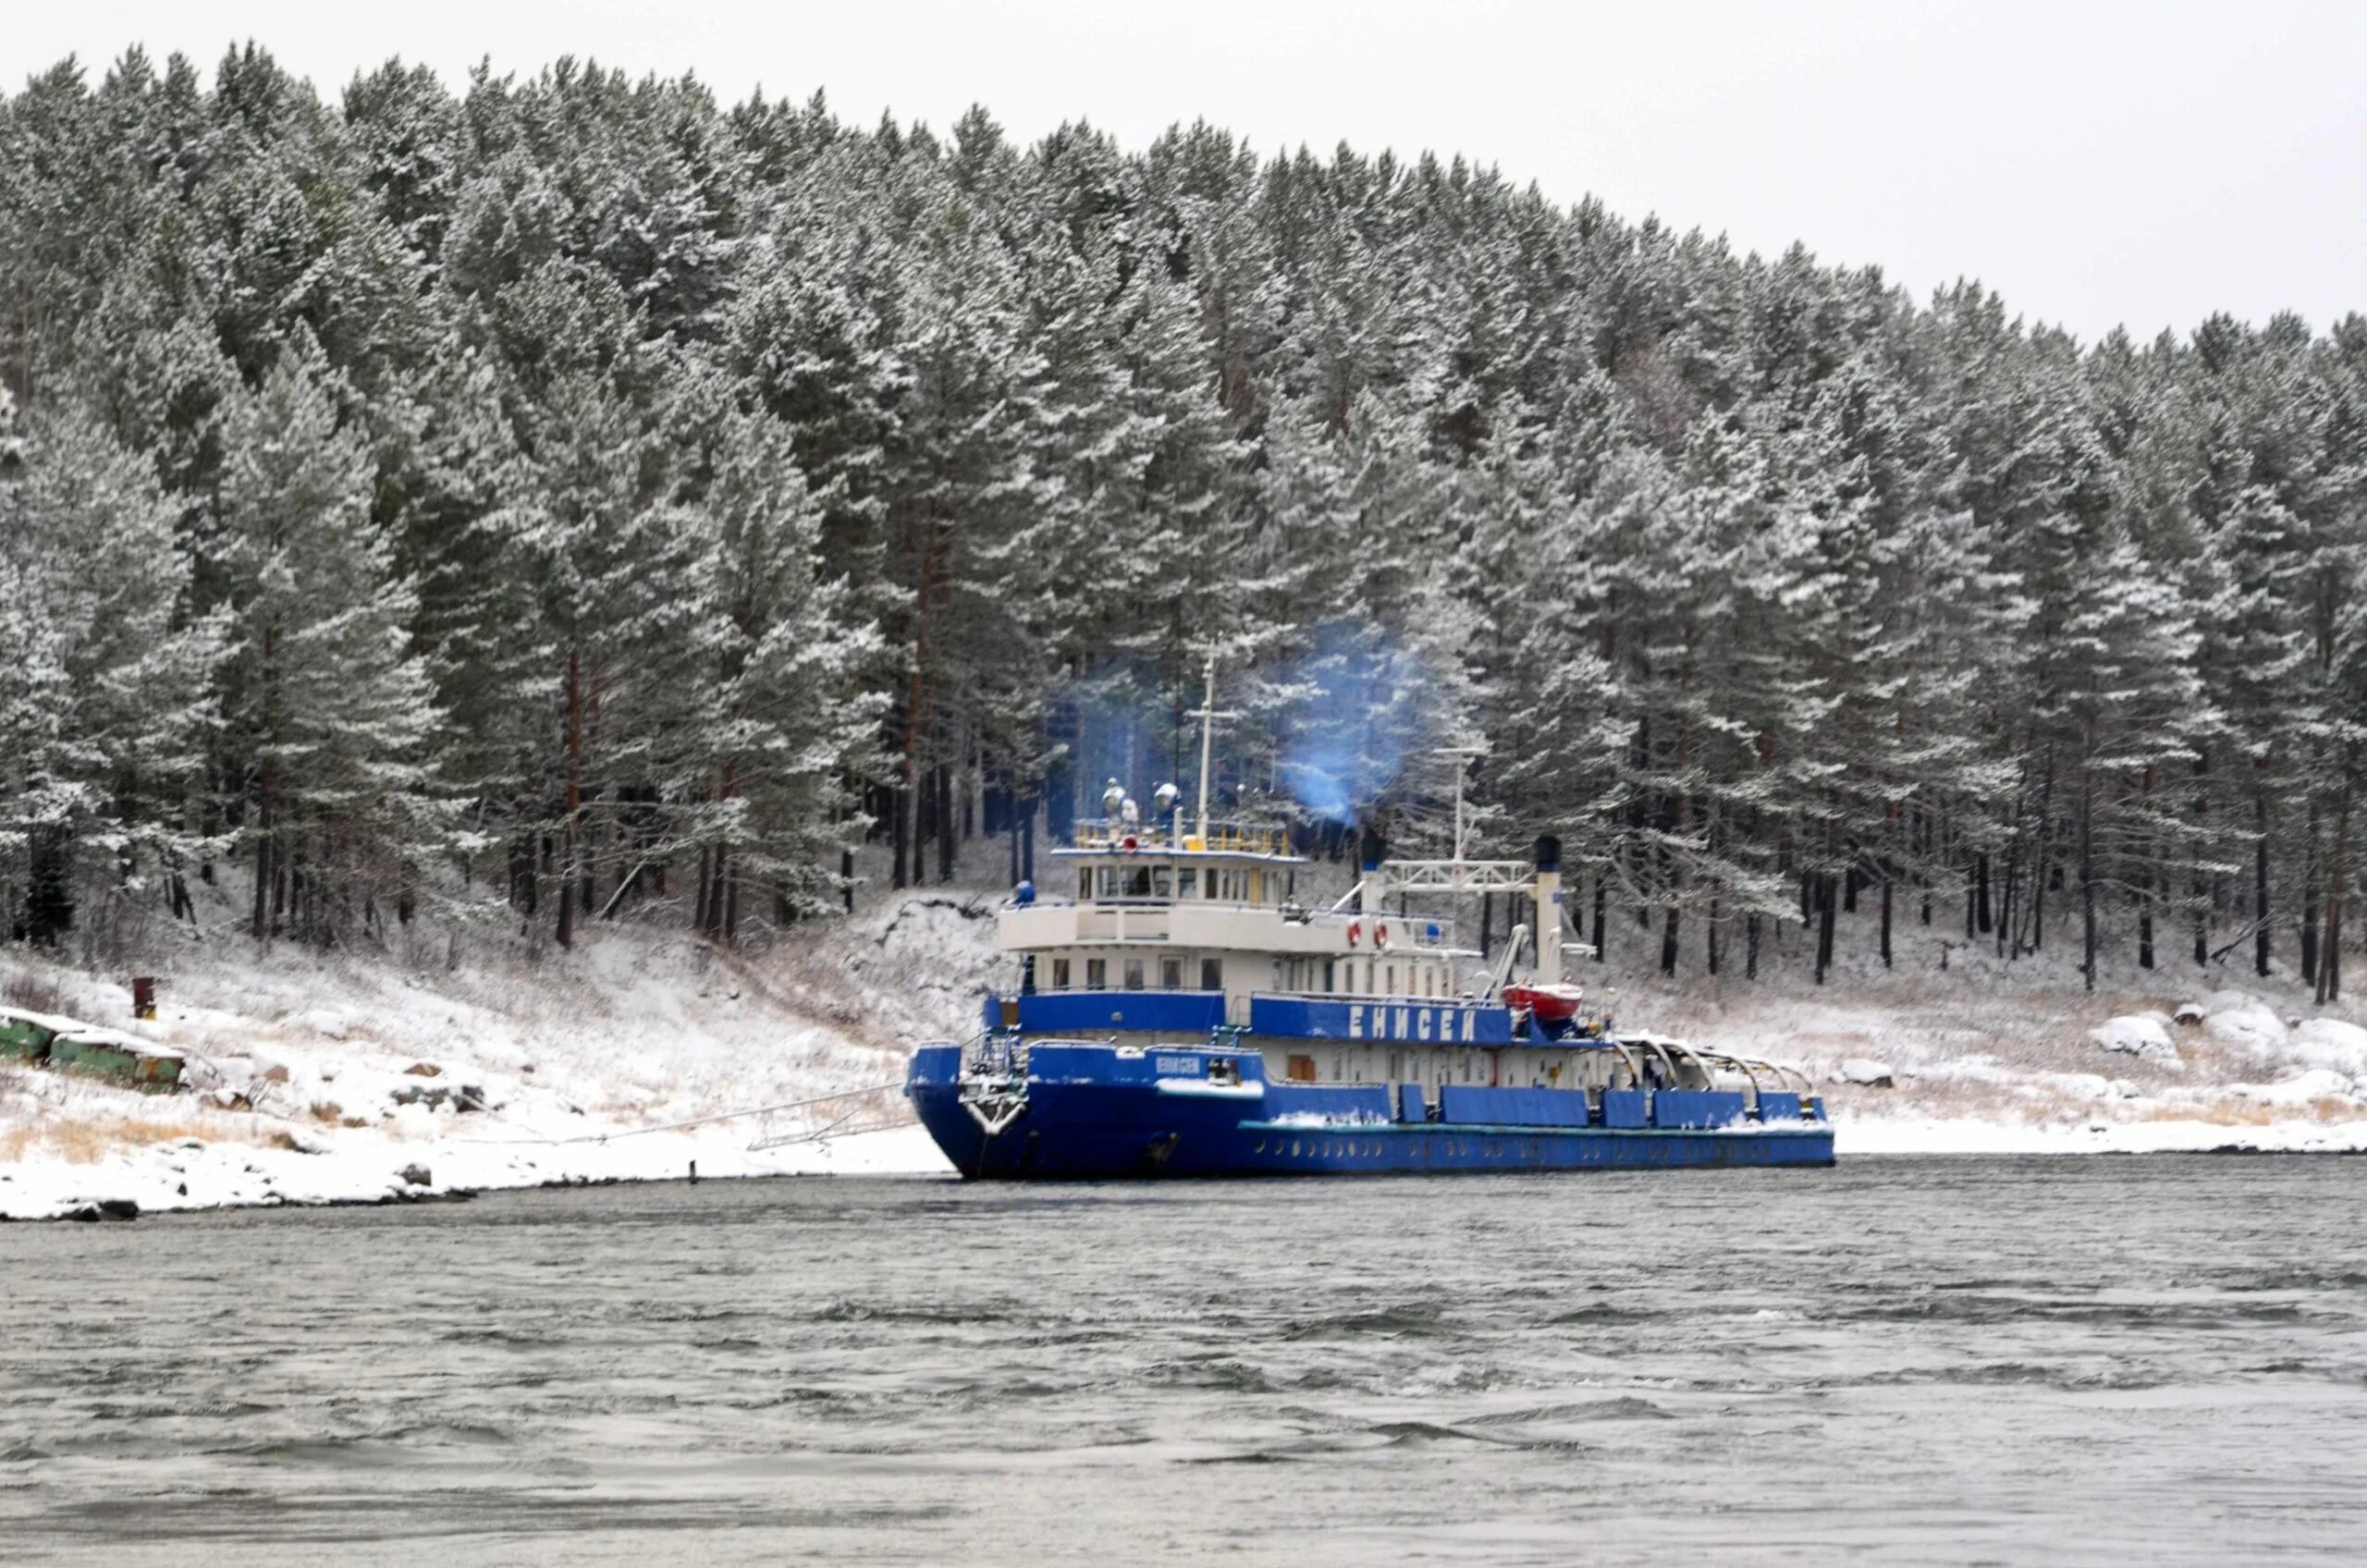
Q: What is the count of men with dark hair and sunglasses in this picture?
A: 0